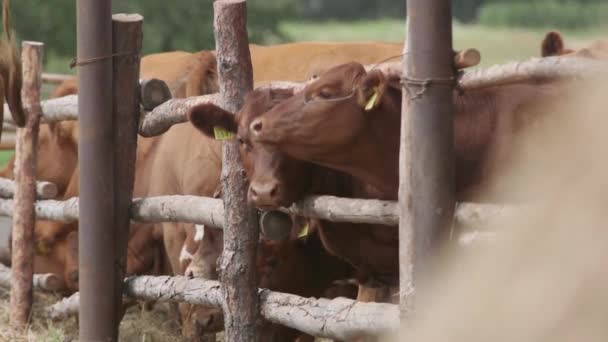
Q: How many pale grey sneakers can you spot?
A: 0